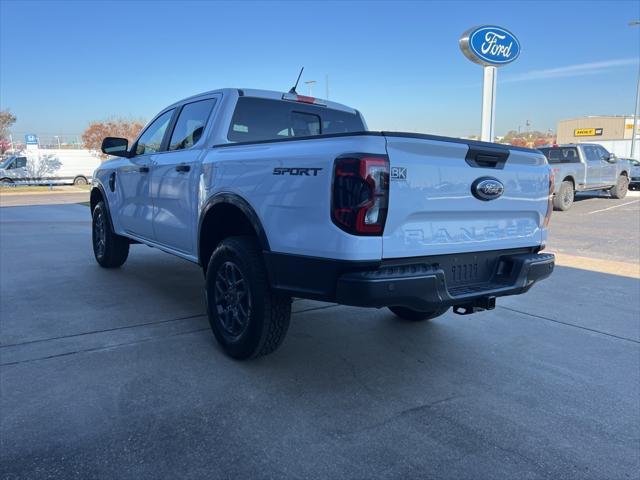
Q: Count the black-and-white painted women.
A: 0